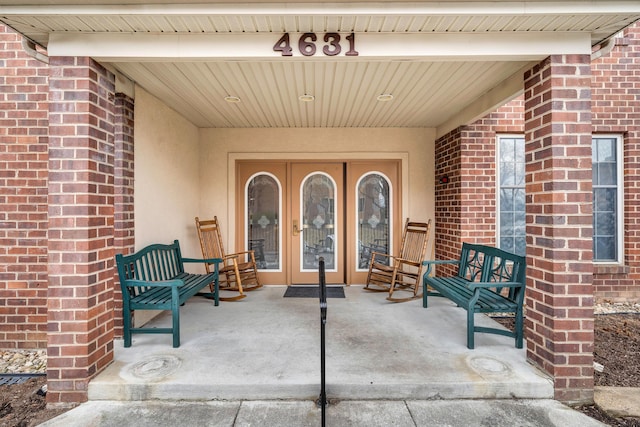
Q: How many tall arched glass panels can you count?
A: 3